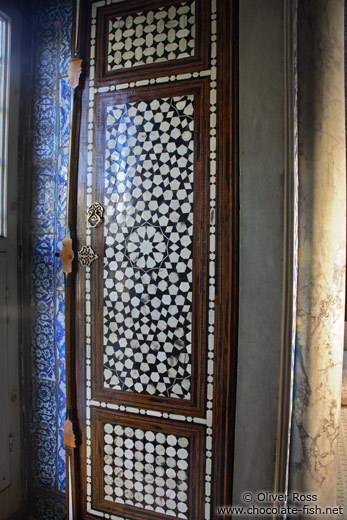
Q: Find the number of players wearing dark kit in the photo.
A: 0